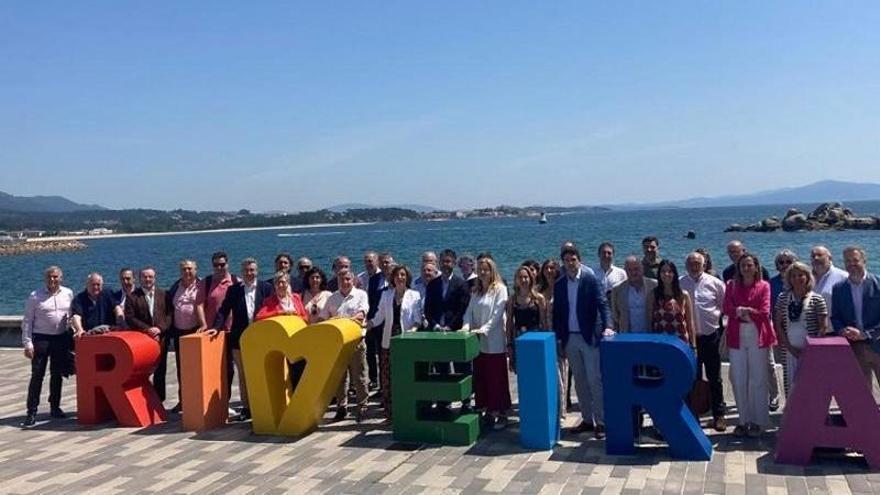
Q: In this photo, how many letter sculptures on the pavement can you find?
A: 7